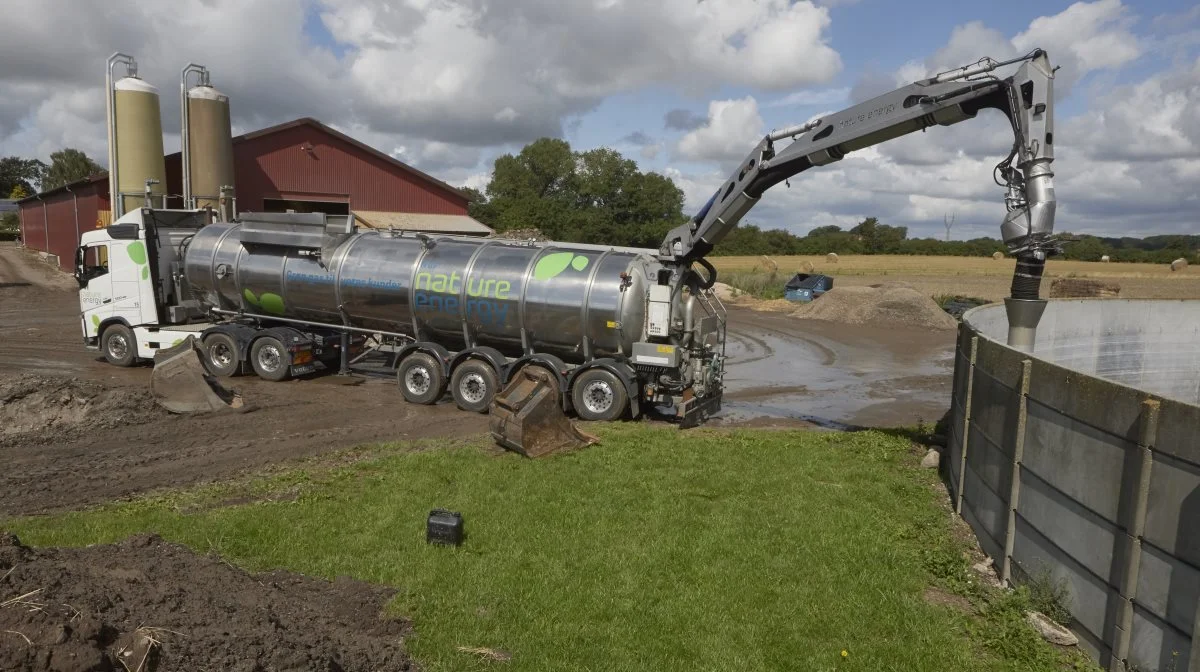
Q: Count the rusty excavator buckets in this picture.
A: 2